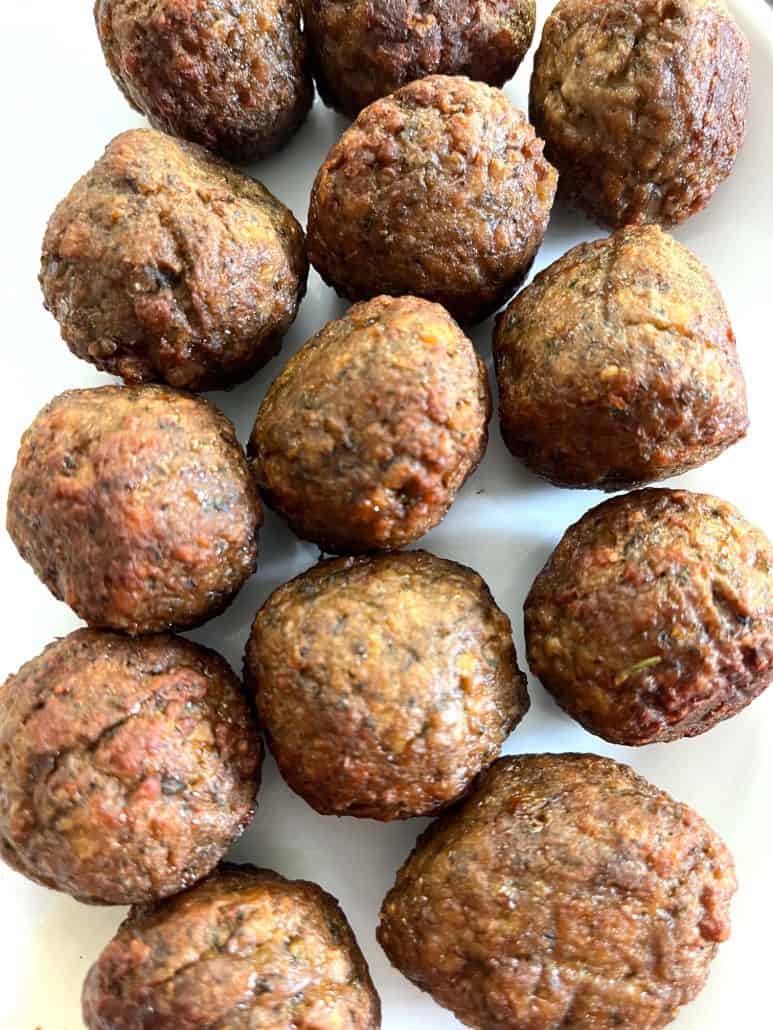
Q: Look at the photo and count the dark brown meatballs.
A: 13